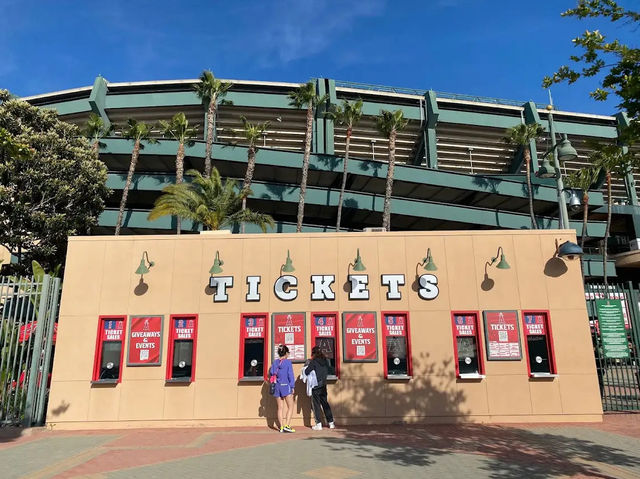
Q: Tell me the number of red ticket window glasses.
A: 7